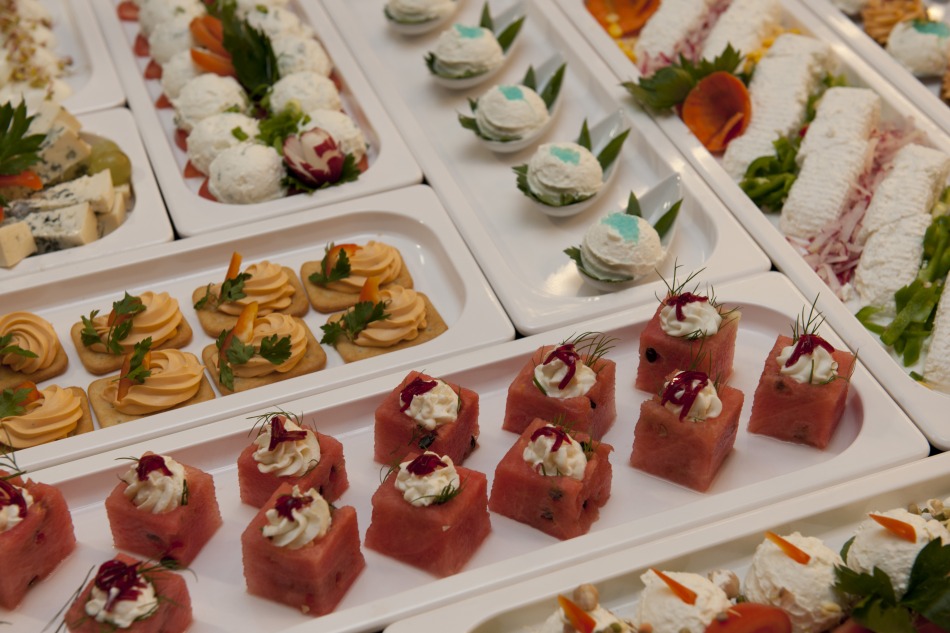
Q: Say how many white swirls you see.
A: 12